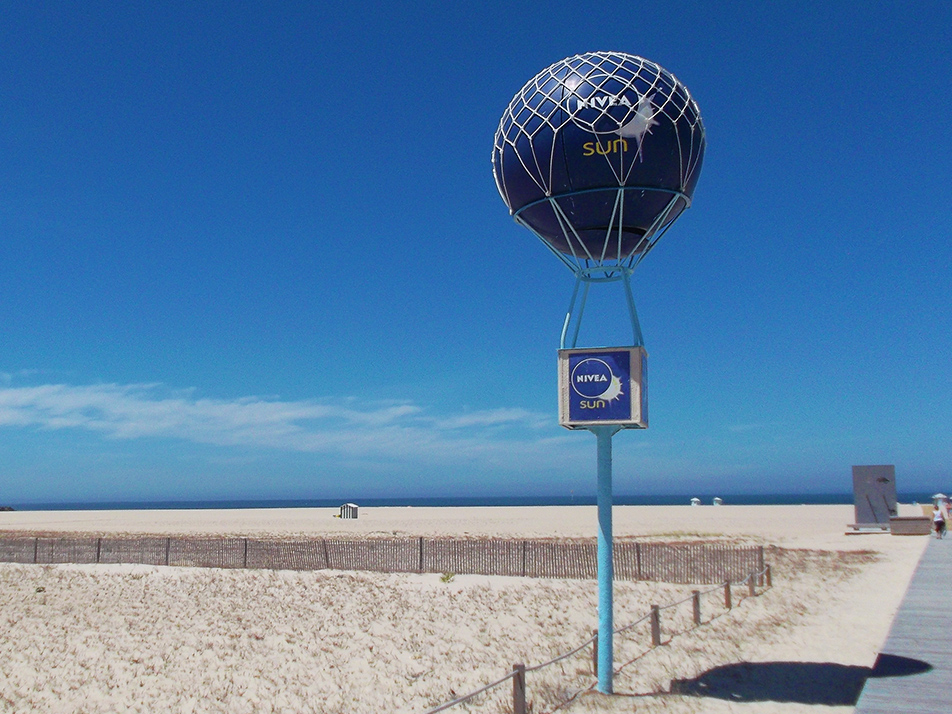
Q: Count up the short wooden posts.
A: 7